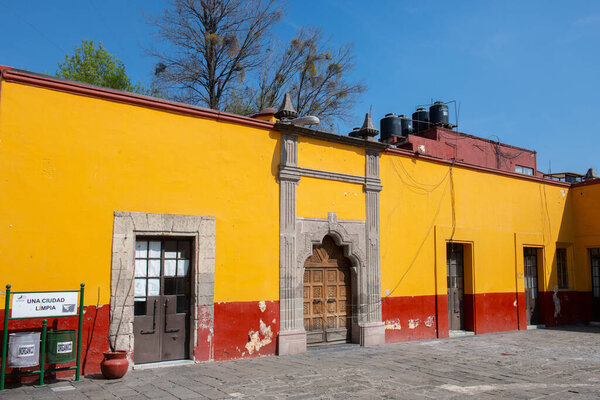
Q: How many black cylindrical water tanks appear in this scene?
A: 5